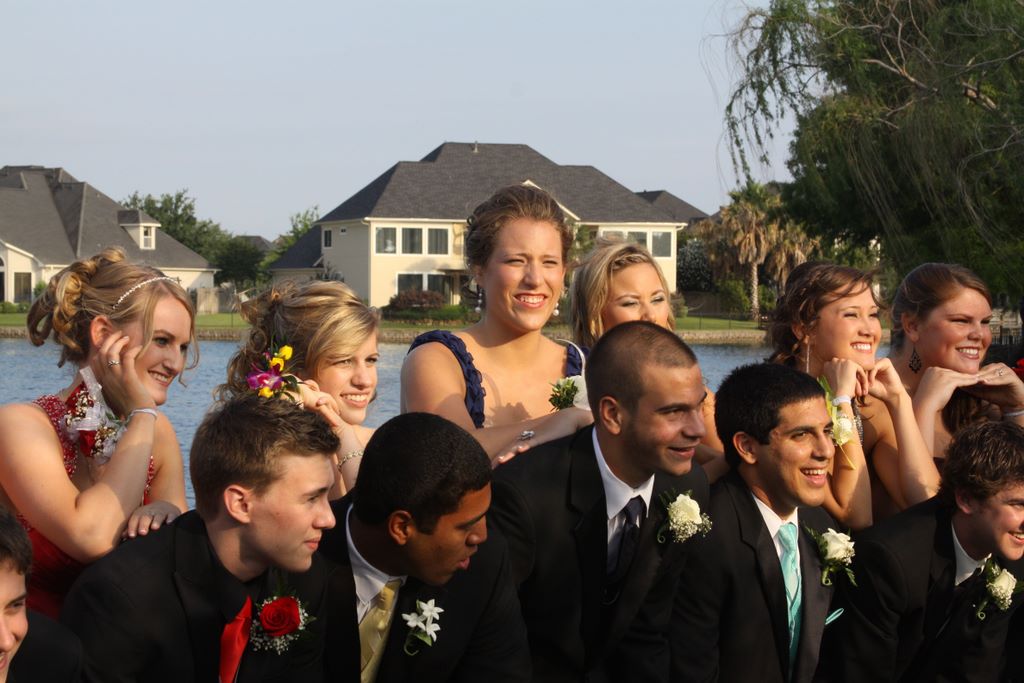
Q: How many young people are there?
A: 12